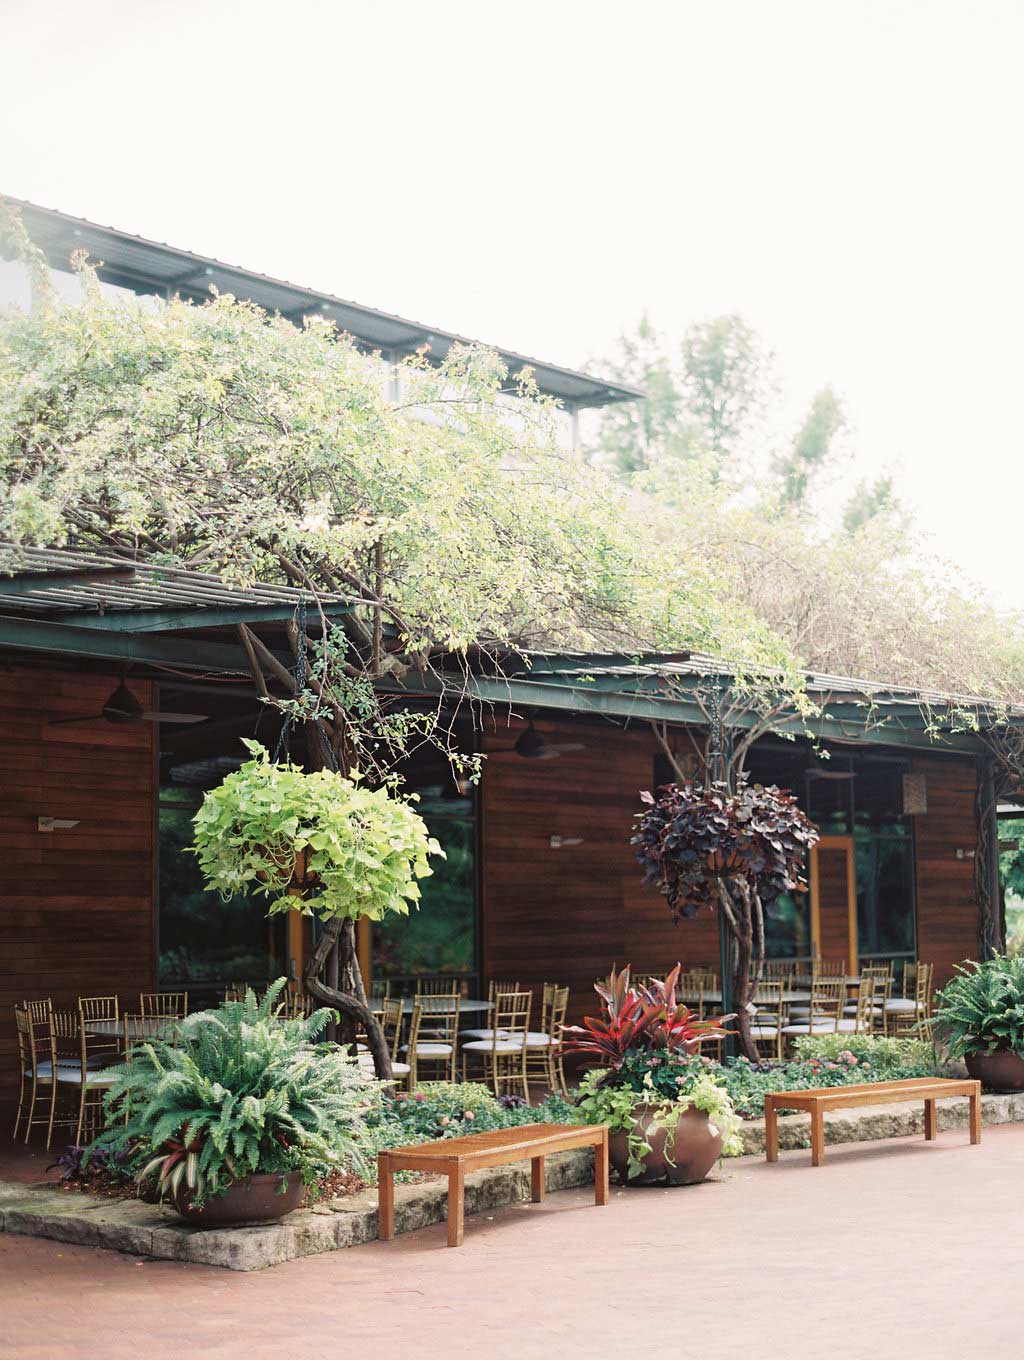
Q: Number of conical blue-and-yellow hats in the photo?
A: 0